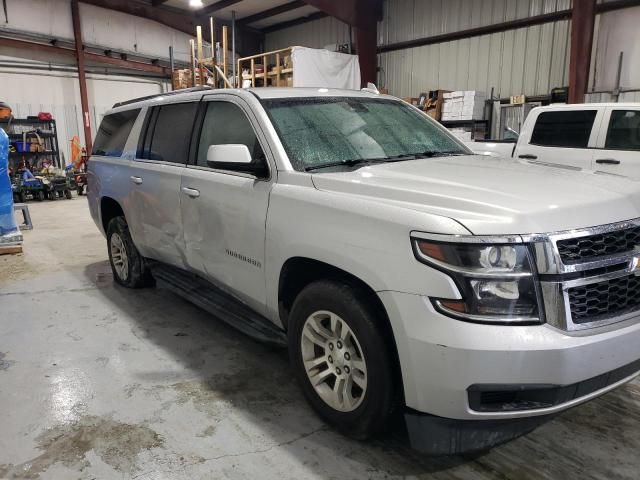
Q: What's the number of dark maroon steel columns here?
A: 3